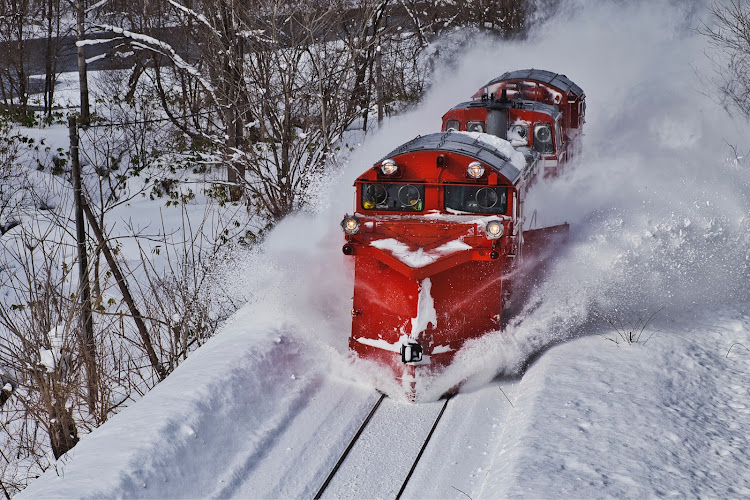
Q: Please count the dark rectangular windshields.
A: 2